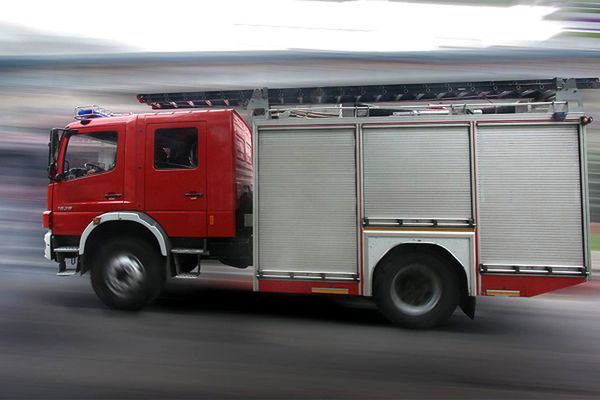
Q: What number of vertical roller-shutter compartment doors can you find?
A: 3